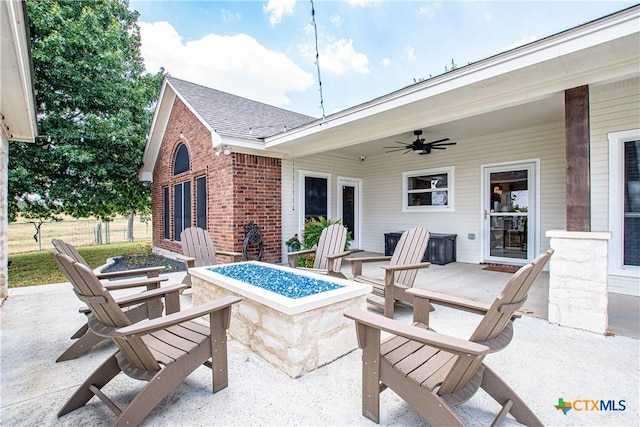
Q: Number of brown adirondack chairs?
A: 6